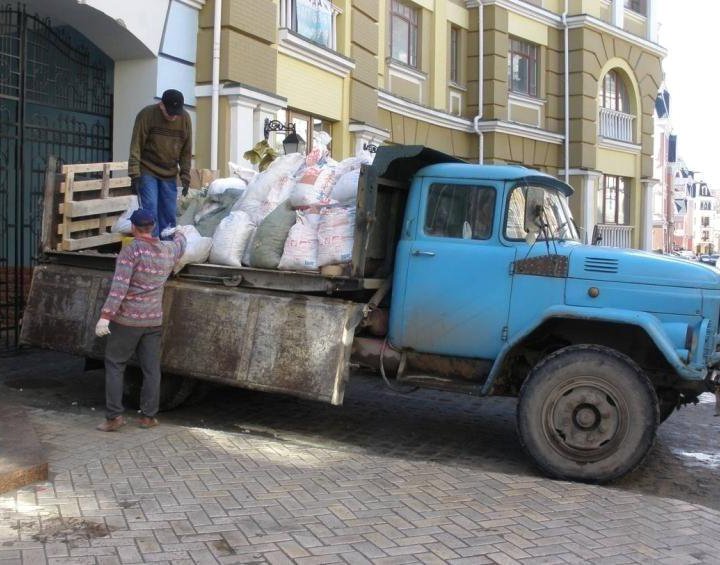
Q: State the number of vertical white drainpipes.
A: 3